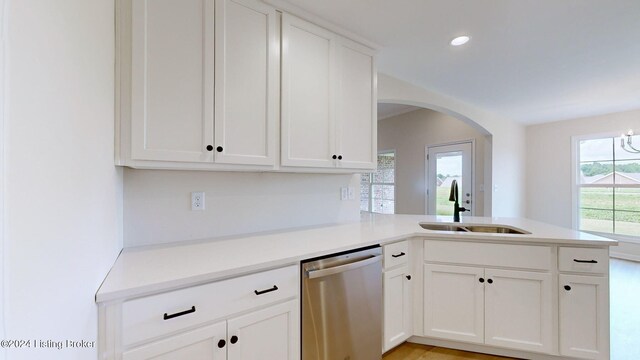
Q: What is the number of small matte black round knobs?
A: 10